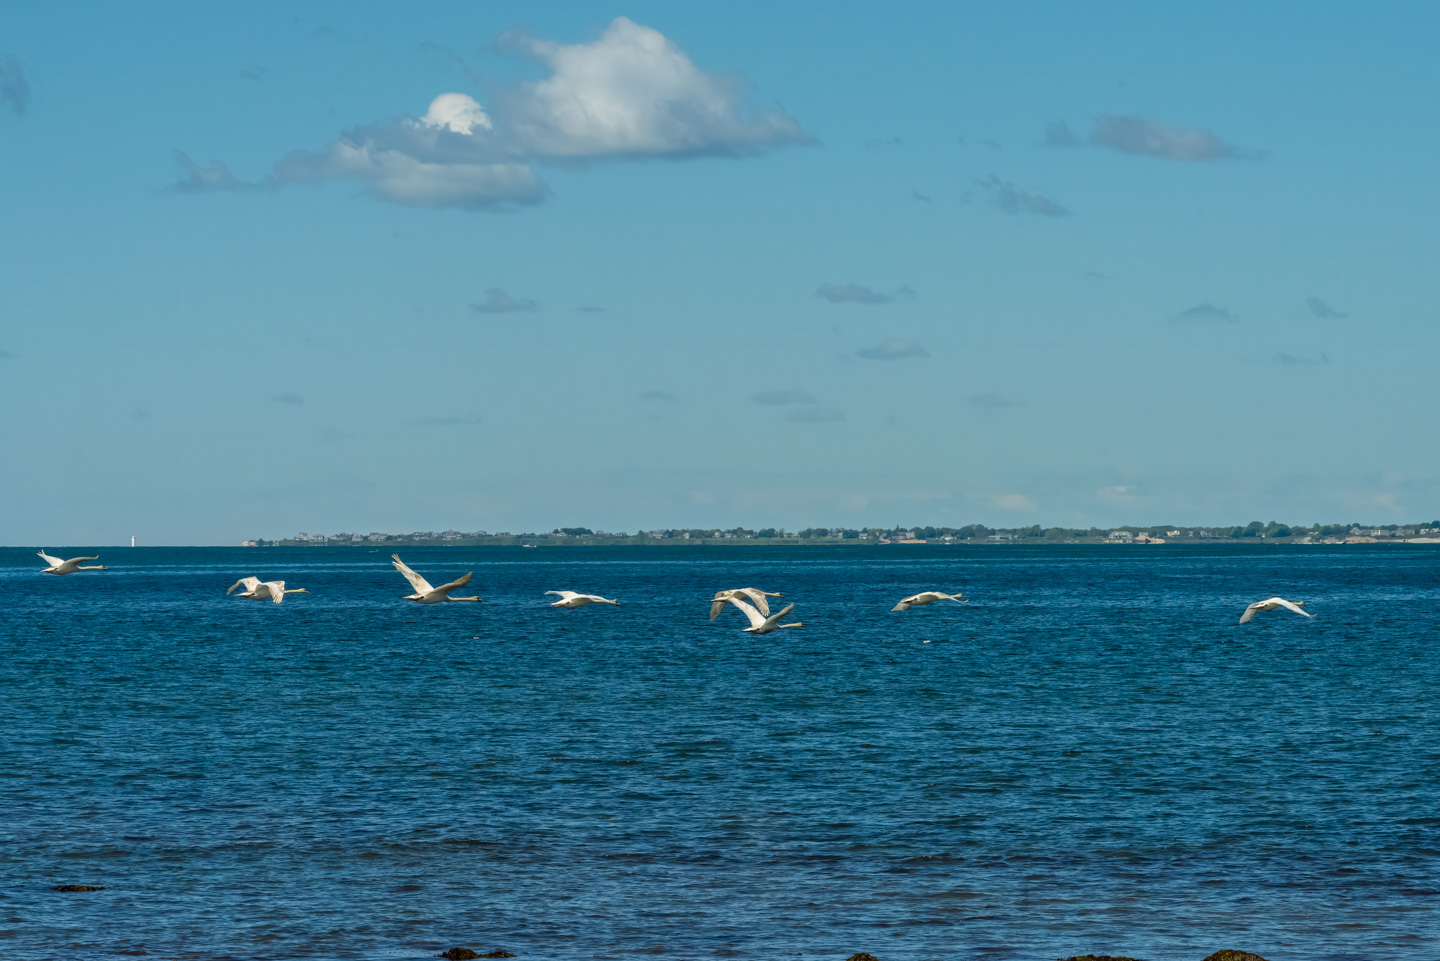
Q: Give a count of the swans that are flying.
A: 8